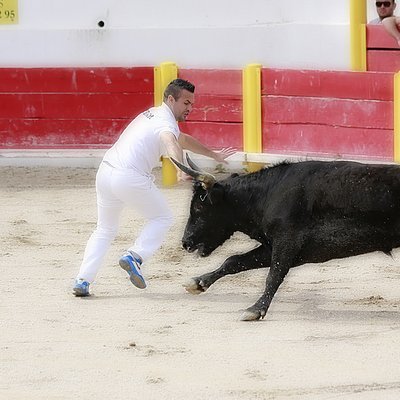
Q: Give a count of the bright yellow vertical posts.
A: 4